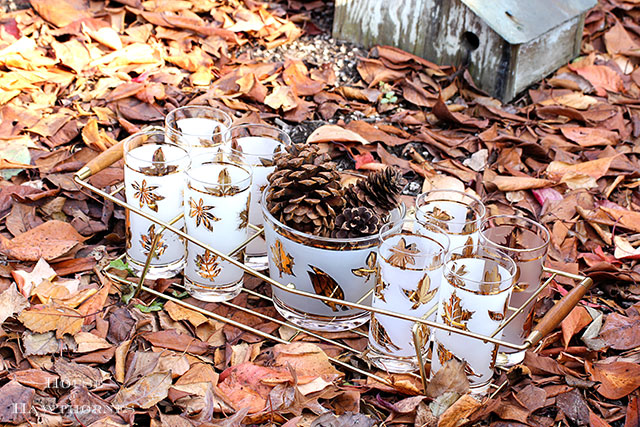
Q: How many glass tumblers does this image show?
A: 8